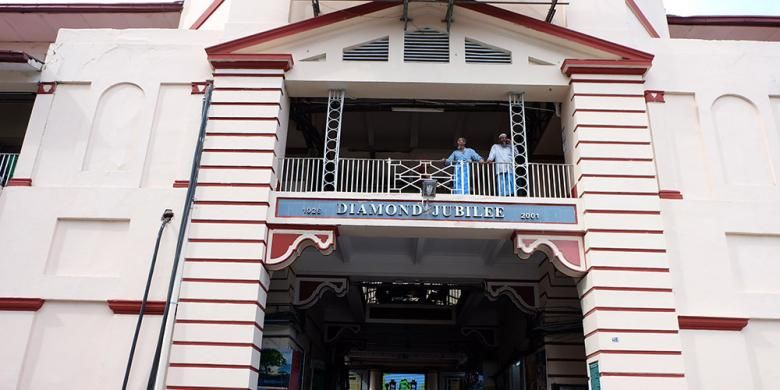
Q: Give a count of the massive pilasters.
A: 2